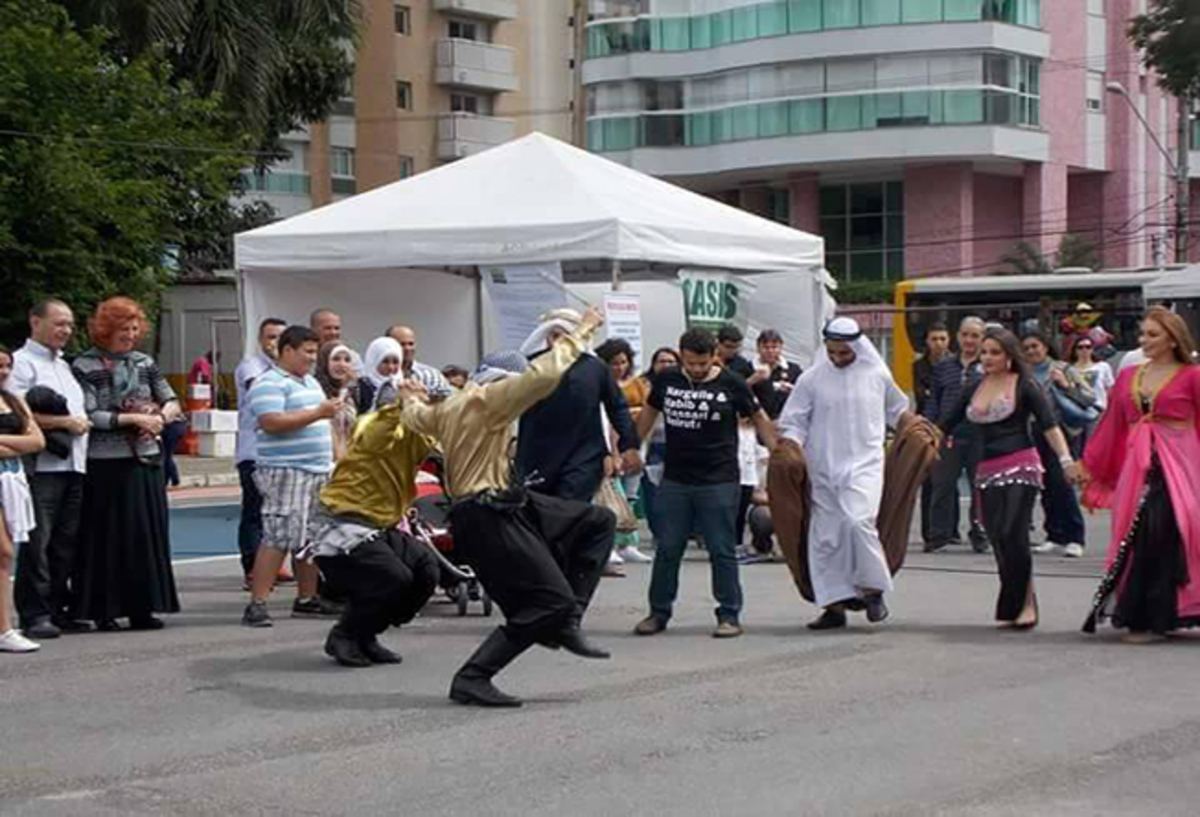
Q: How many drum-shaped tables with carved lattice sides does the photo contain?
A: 0